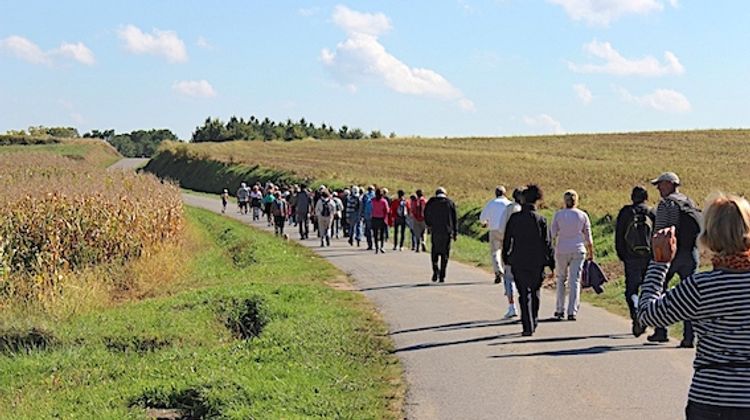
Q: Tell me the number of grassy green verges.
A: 2